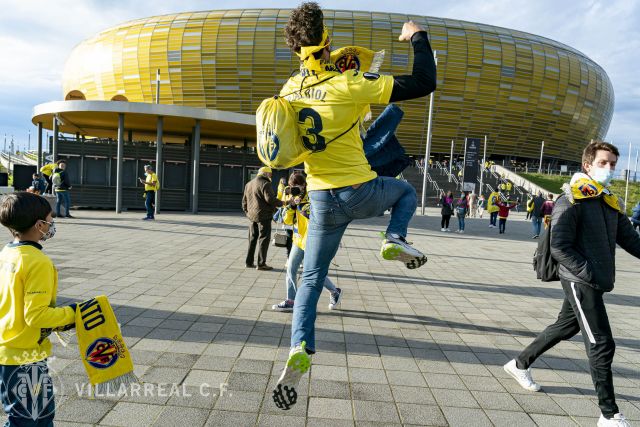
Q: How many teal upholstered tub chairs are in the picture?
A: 0